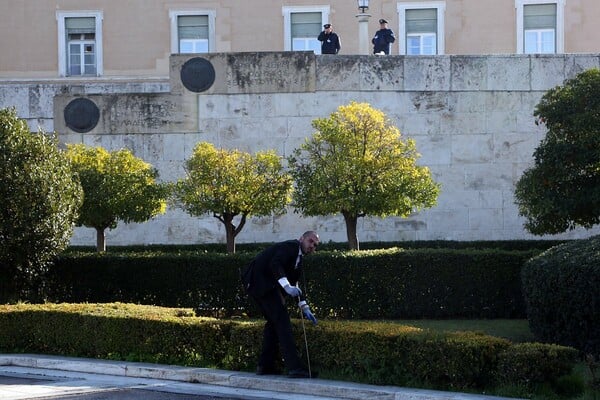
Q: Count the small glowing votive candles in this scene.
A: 0